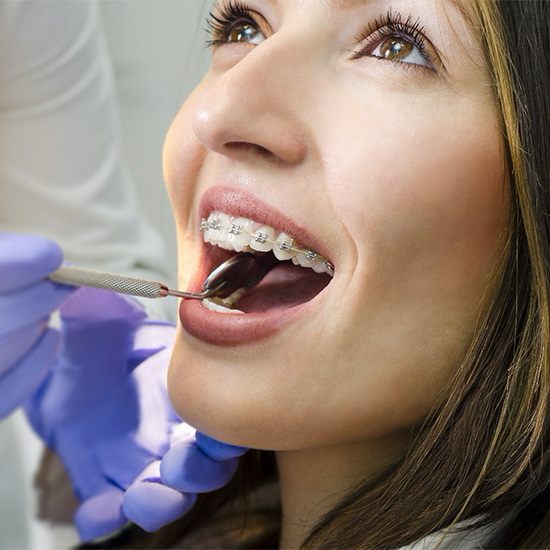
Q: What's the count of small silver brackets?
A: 7